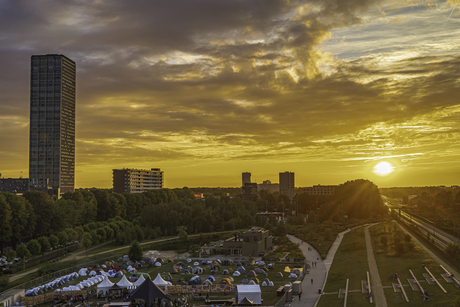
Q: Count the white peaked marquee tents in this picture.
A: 4